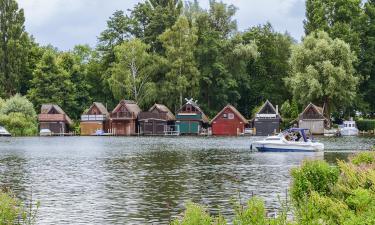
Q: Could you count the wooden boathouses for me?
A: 8